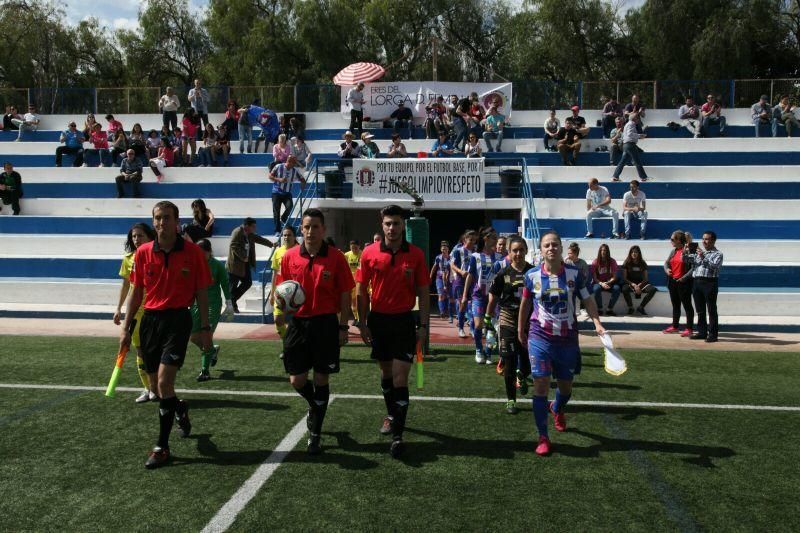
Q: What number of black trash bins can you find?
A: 2